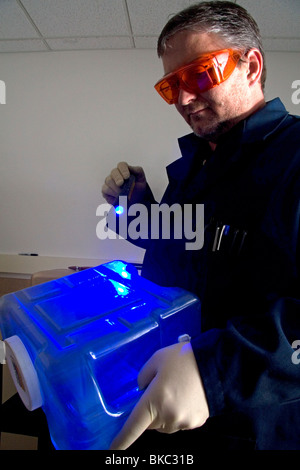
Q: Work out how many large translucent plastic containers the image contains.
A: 1